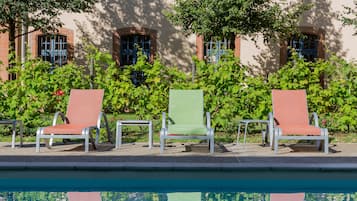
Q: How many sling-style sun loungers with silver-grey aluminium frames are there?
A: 3